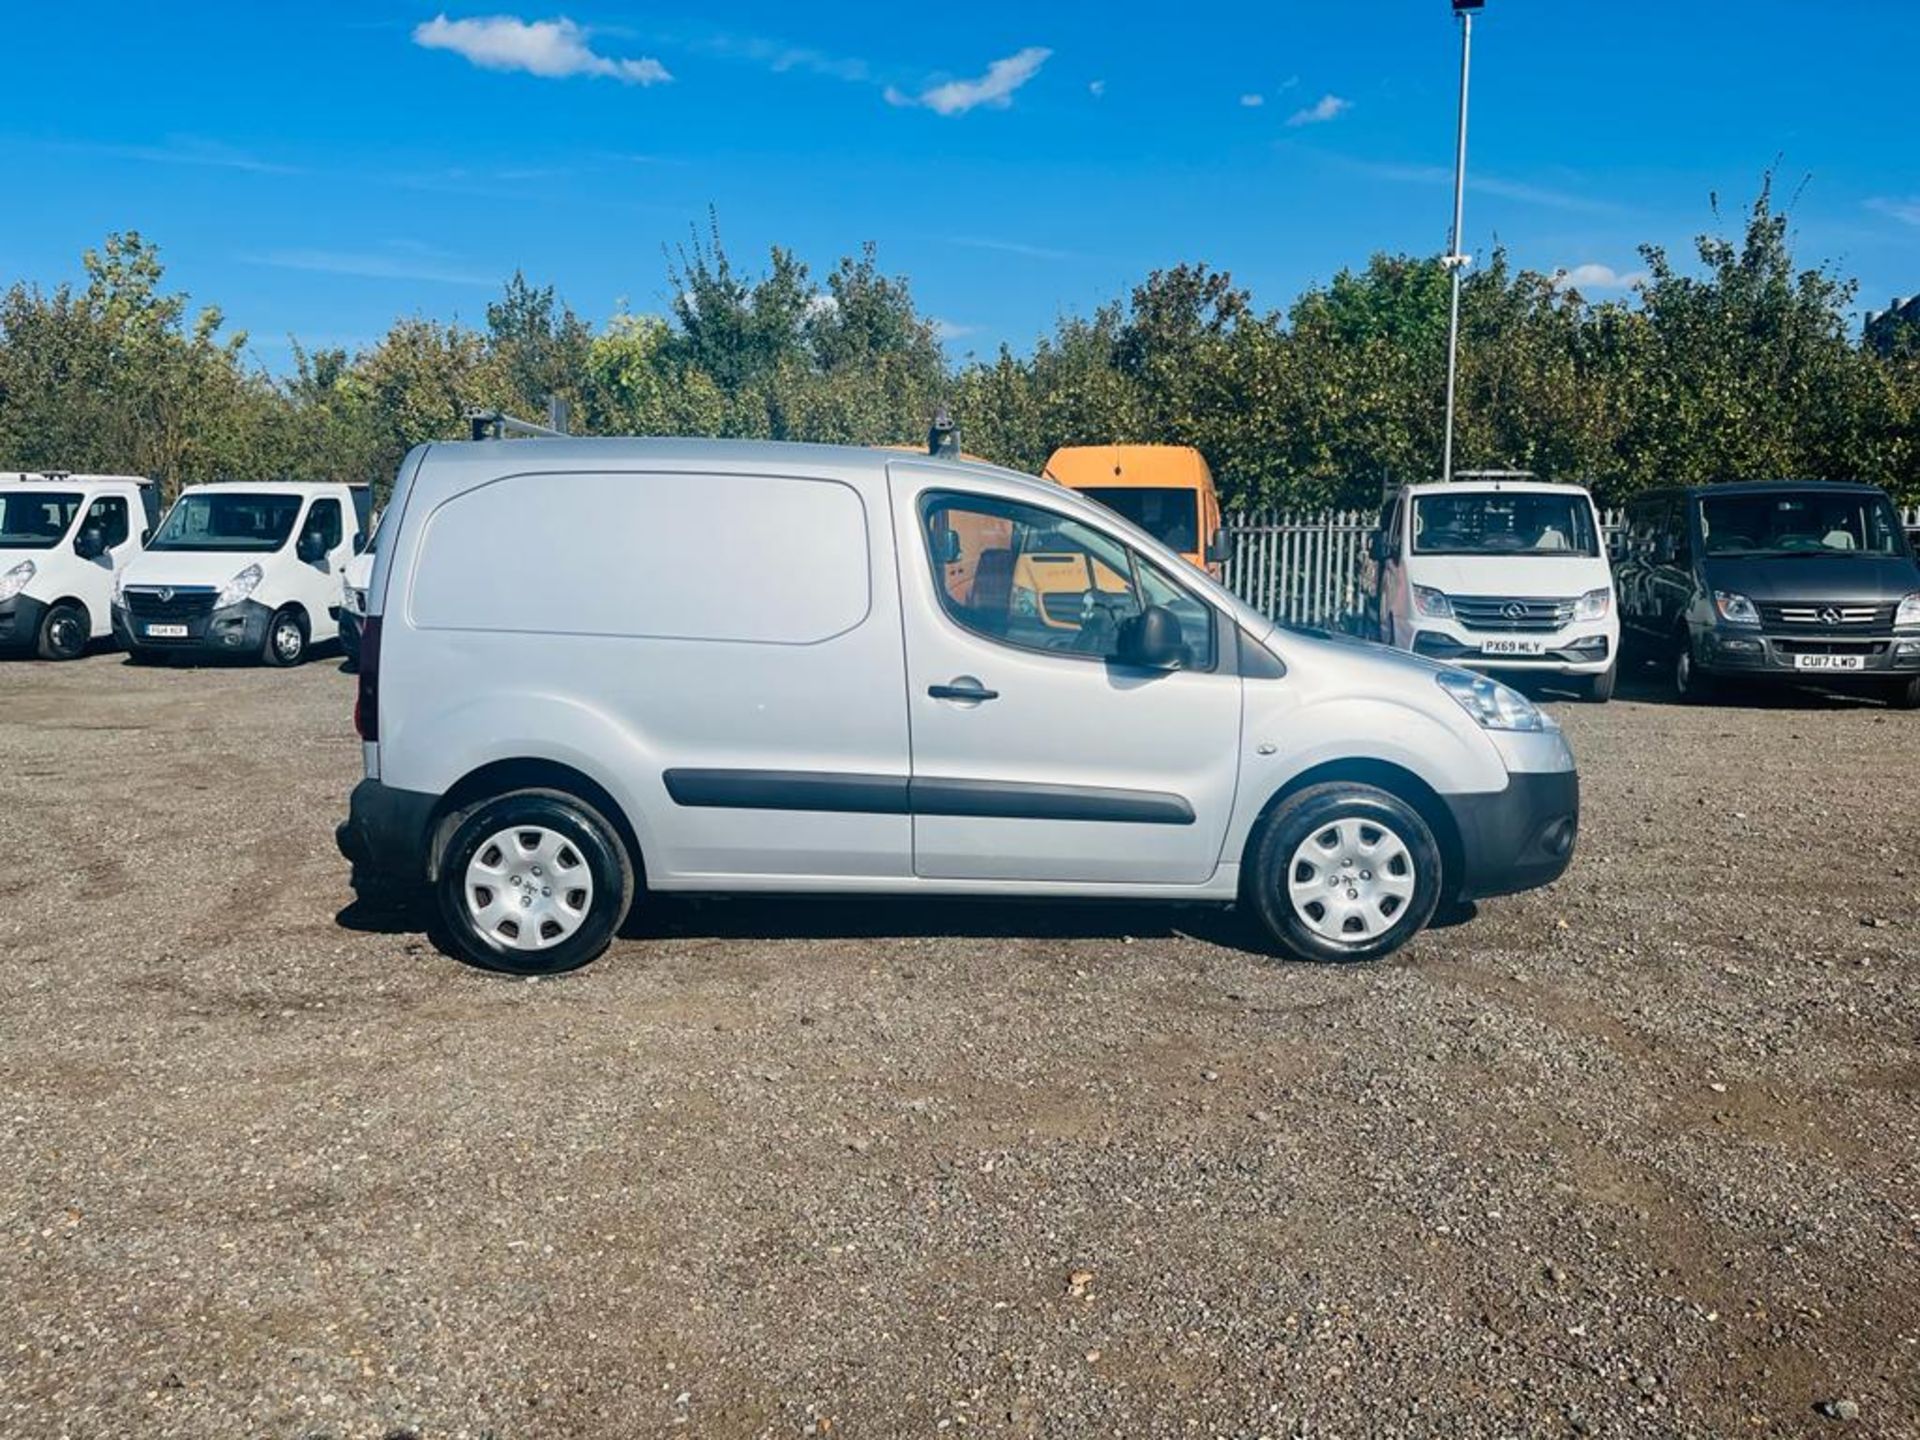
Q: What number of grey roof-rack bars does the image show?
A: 2